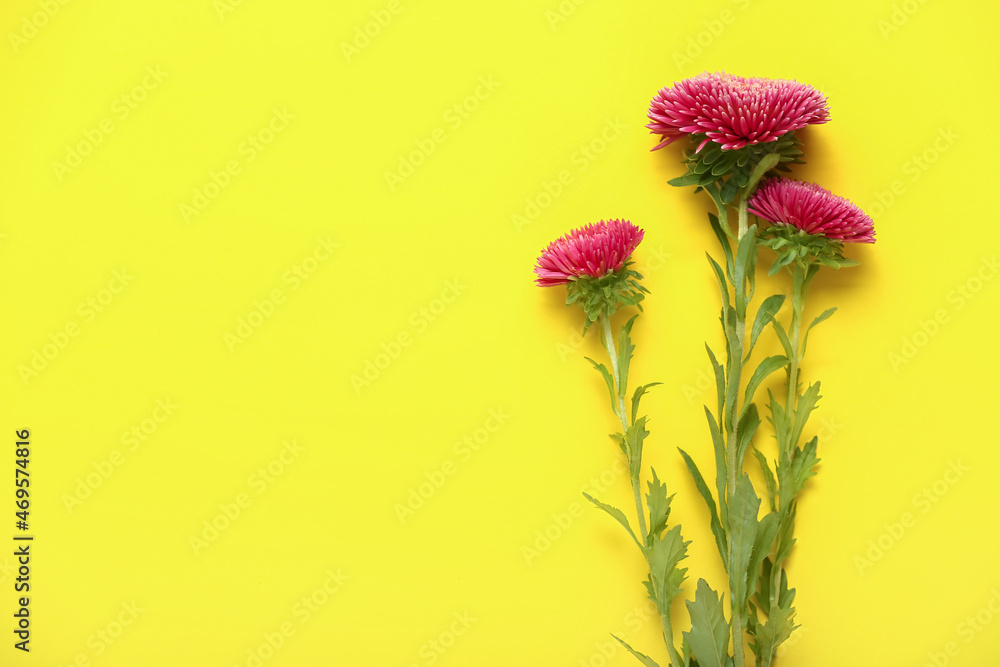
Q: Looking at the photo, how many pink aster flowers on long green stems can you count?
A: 3